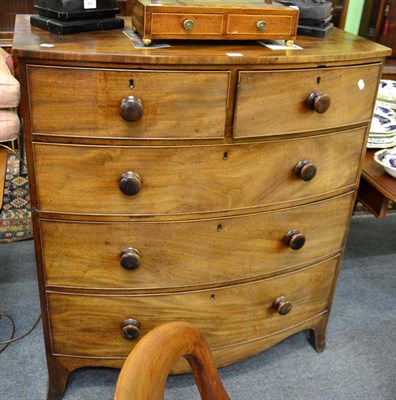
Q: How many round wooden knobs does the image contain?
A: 8